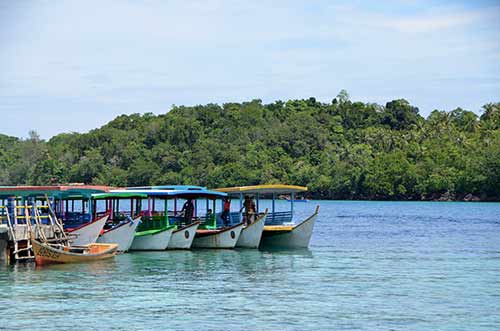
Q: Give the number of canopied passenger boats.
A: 7